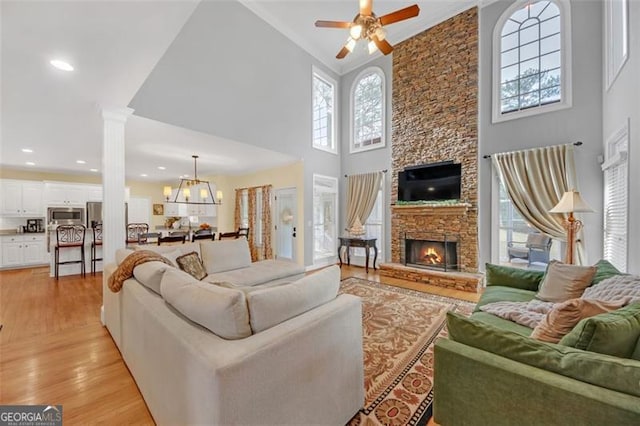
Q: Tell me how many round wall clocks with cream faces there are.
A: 0